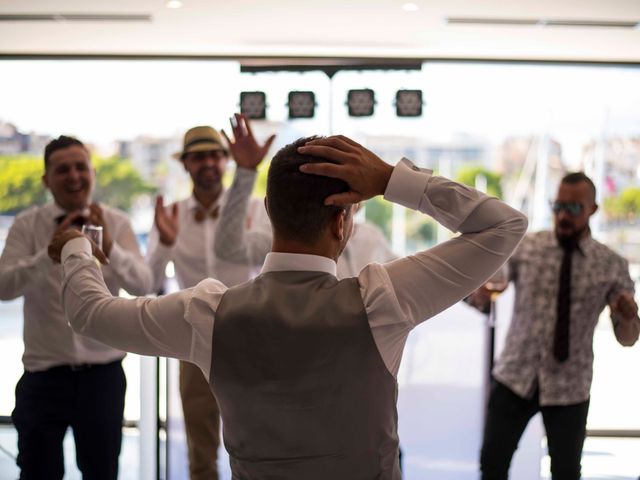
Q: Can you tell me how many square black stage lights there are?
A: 4